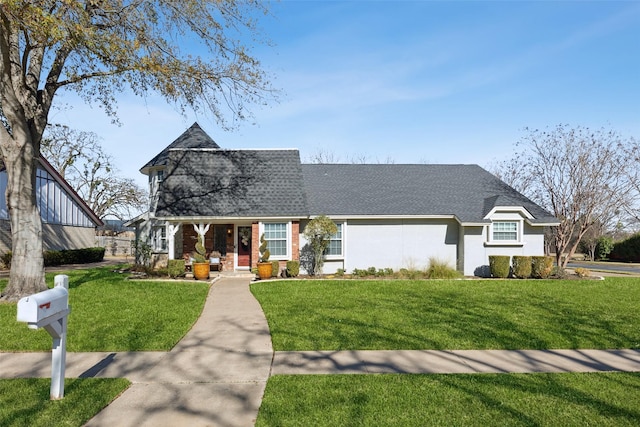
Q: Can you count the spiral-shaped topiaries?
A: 2